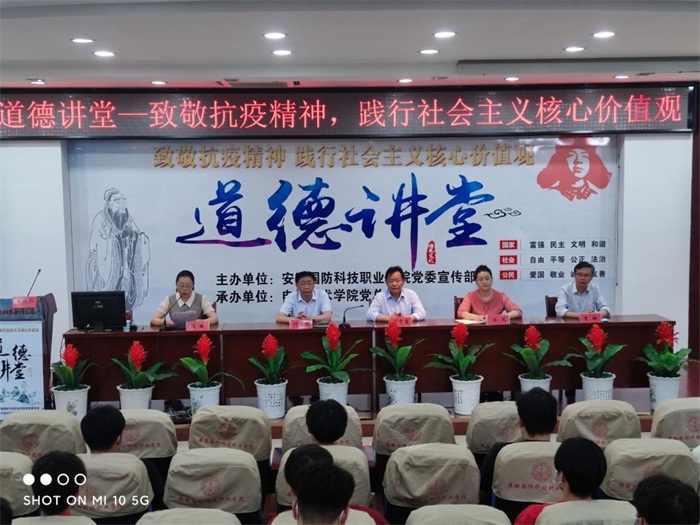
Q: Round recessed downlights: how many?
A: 13